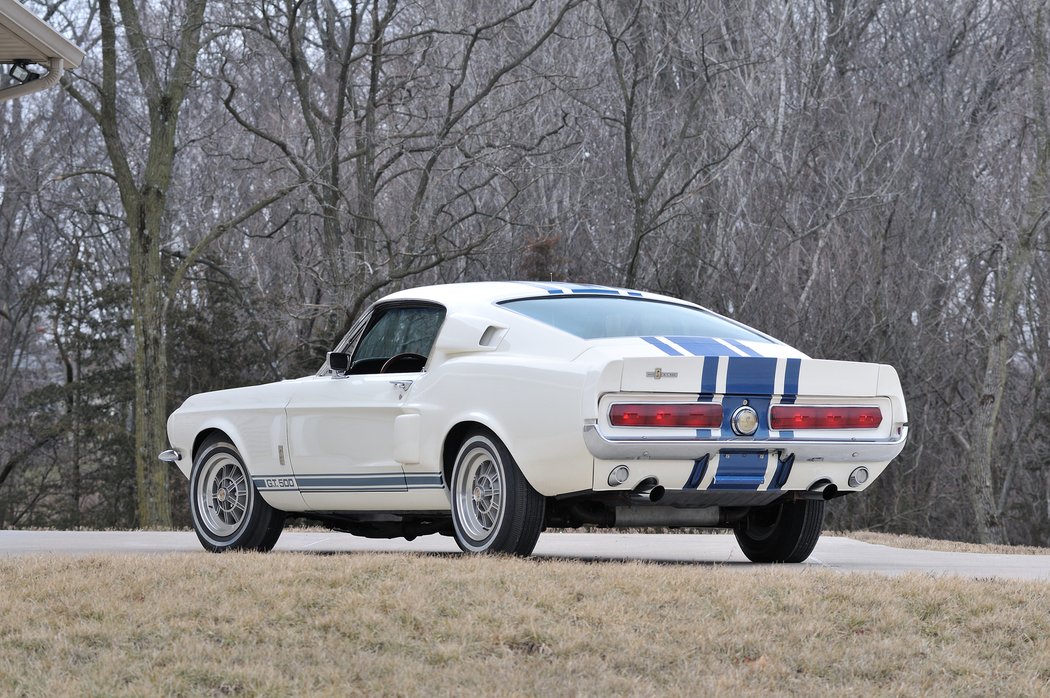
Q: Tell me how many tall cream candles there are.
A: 0